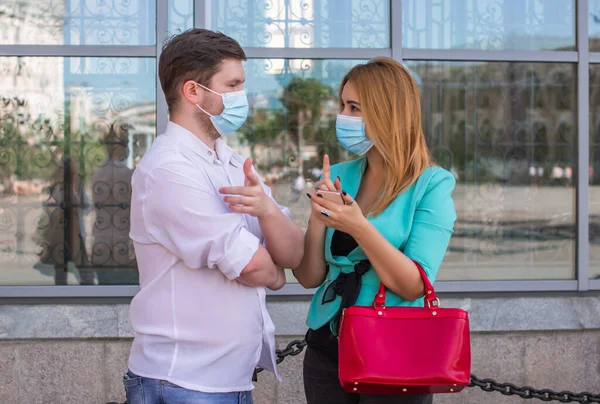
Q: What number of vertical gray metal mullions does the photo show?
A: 4